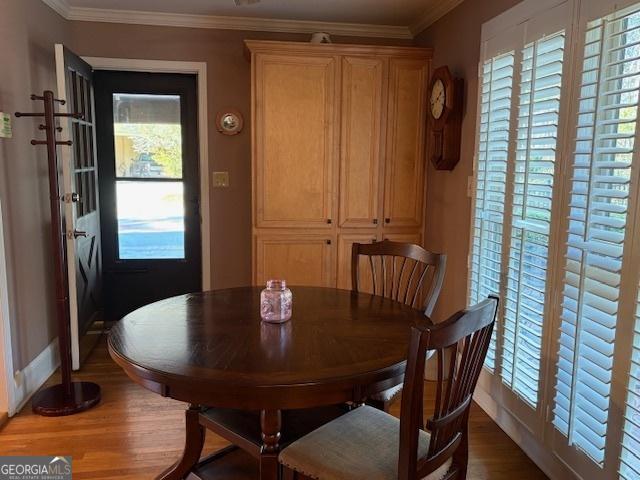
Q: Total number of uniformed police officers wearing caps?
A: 0